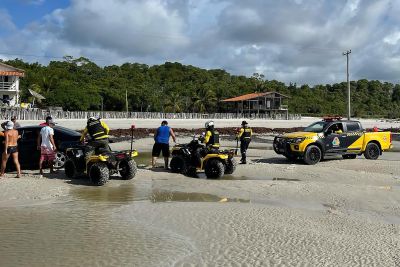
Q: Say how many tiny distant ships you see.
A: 0